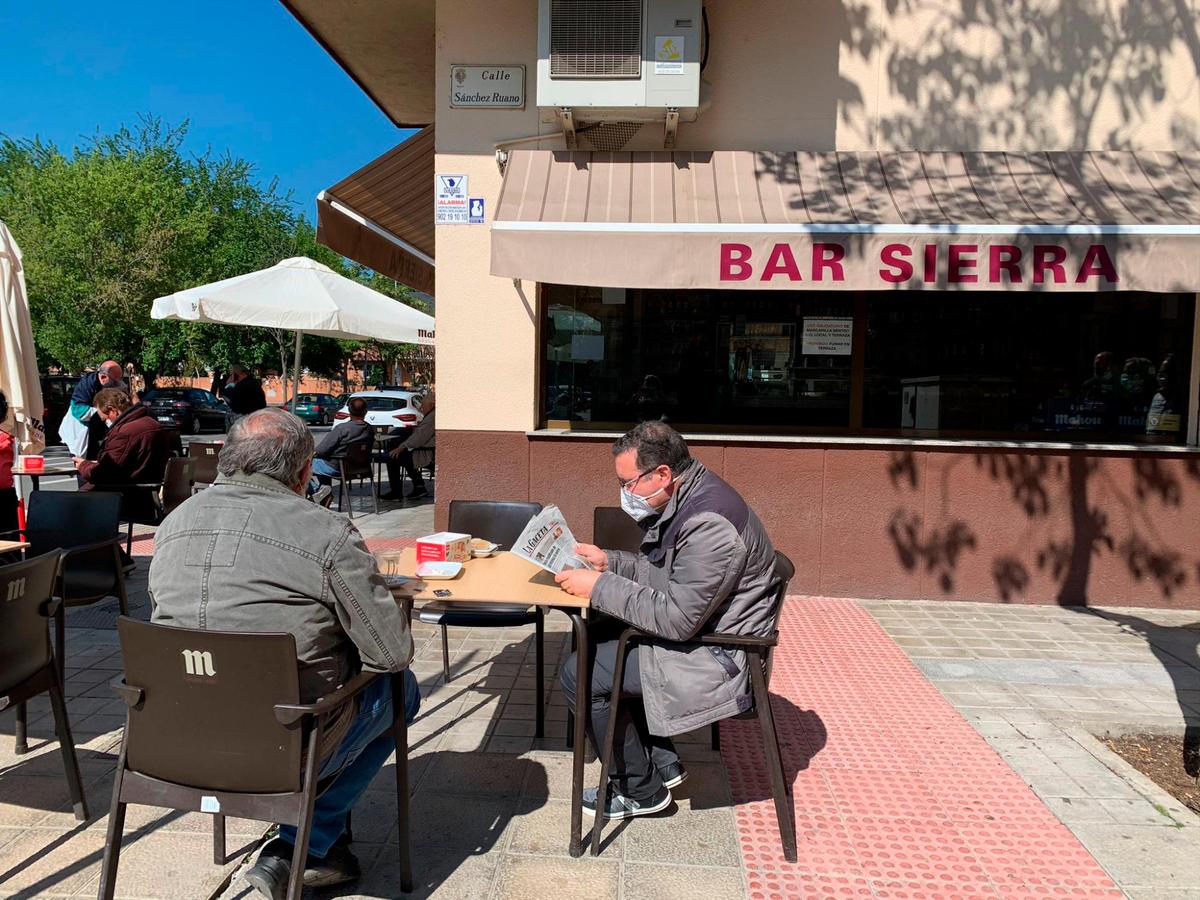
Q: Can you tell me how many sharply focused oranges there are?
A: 0